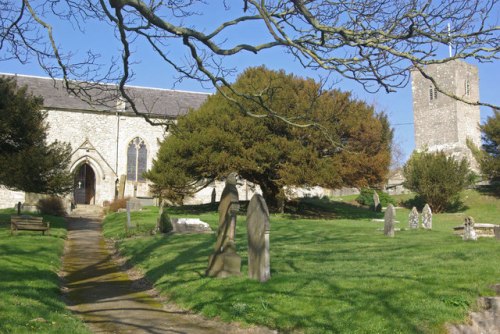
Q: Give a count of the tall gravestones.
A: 2